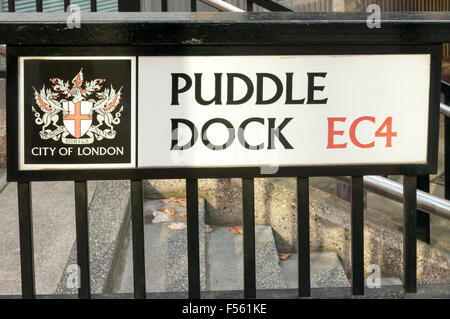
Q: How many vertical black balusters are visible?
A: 8